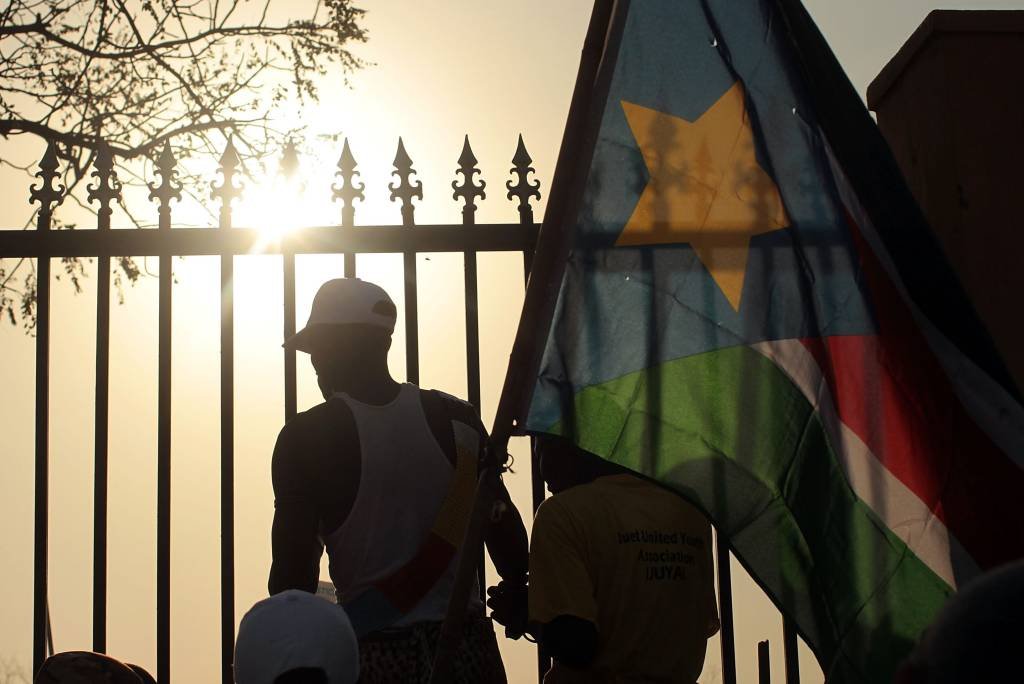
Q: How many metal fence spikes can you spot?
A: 9